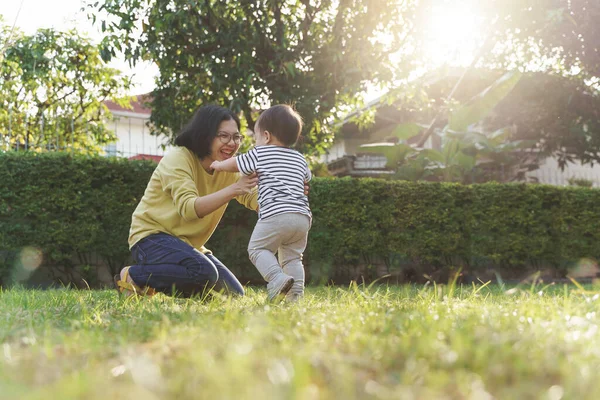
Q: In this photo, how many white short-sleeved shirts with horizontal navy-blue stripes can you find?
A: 1